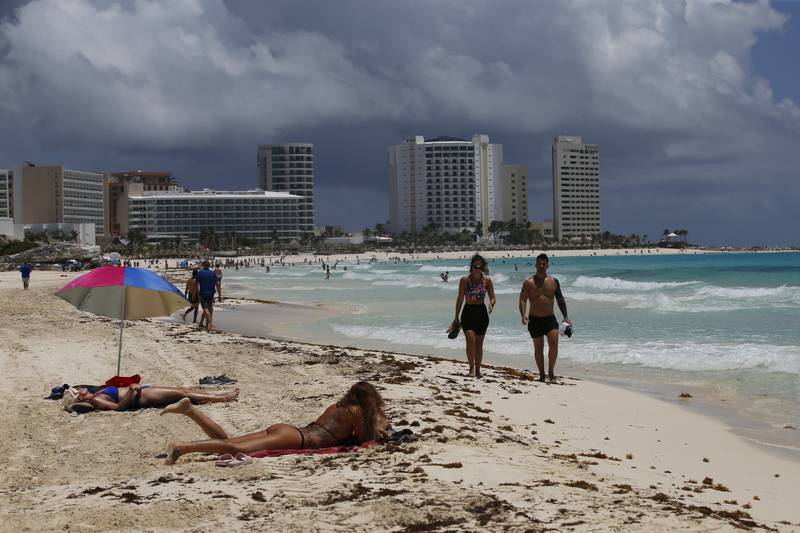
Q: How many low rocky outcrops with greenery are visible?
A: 1